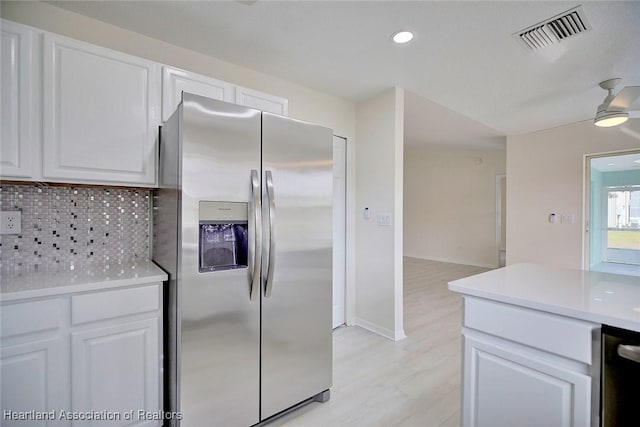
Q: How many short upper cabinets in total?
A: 2